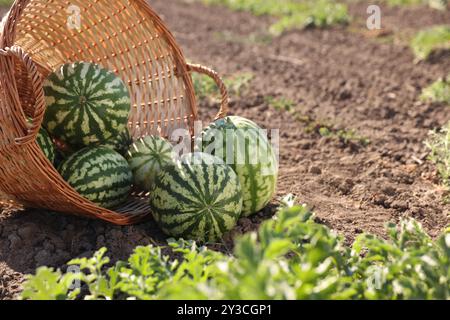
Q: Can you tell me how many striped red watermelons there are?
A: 0